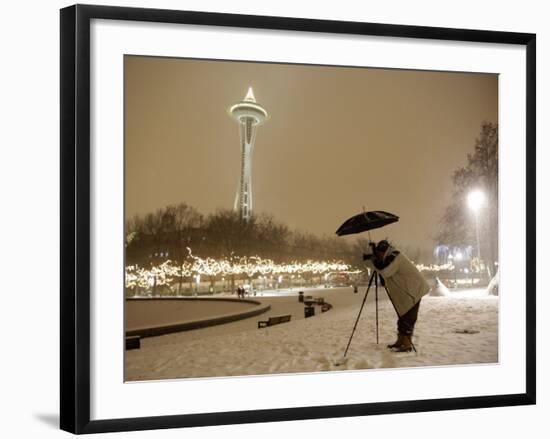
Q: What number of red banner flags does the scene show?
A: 0